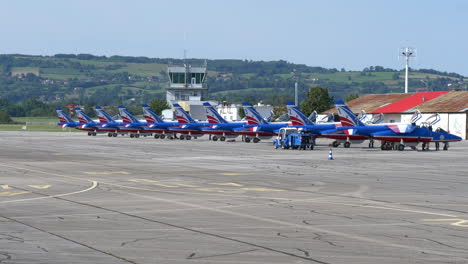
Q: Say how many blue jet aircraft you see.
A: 10